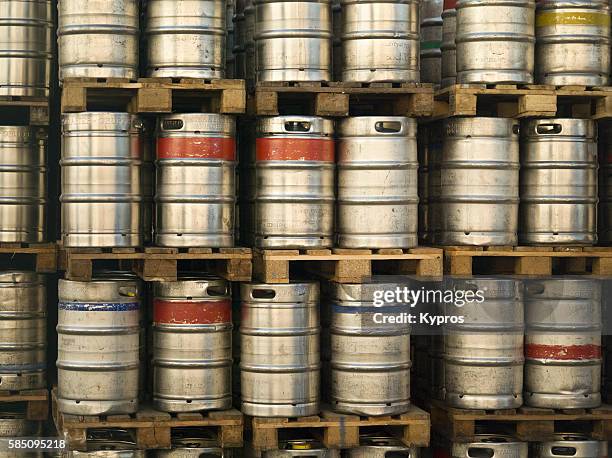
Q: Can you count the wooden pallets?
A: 12